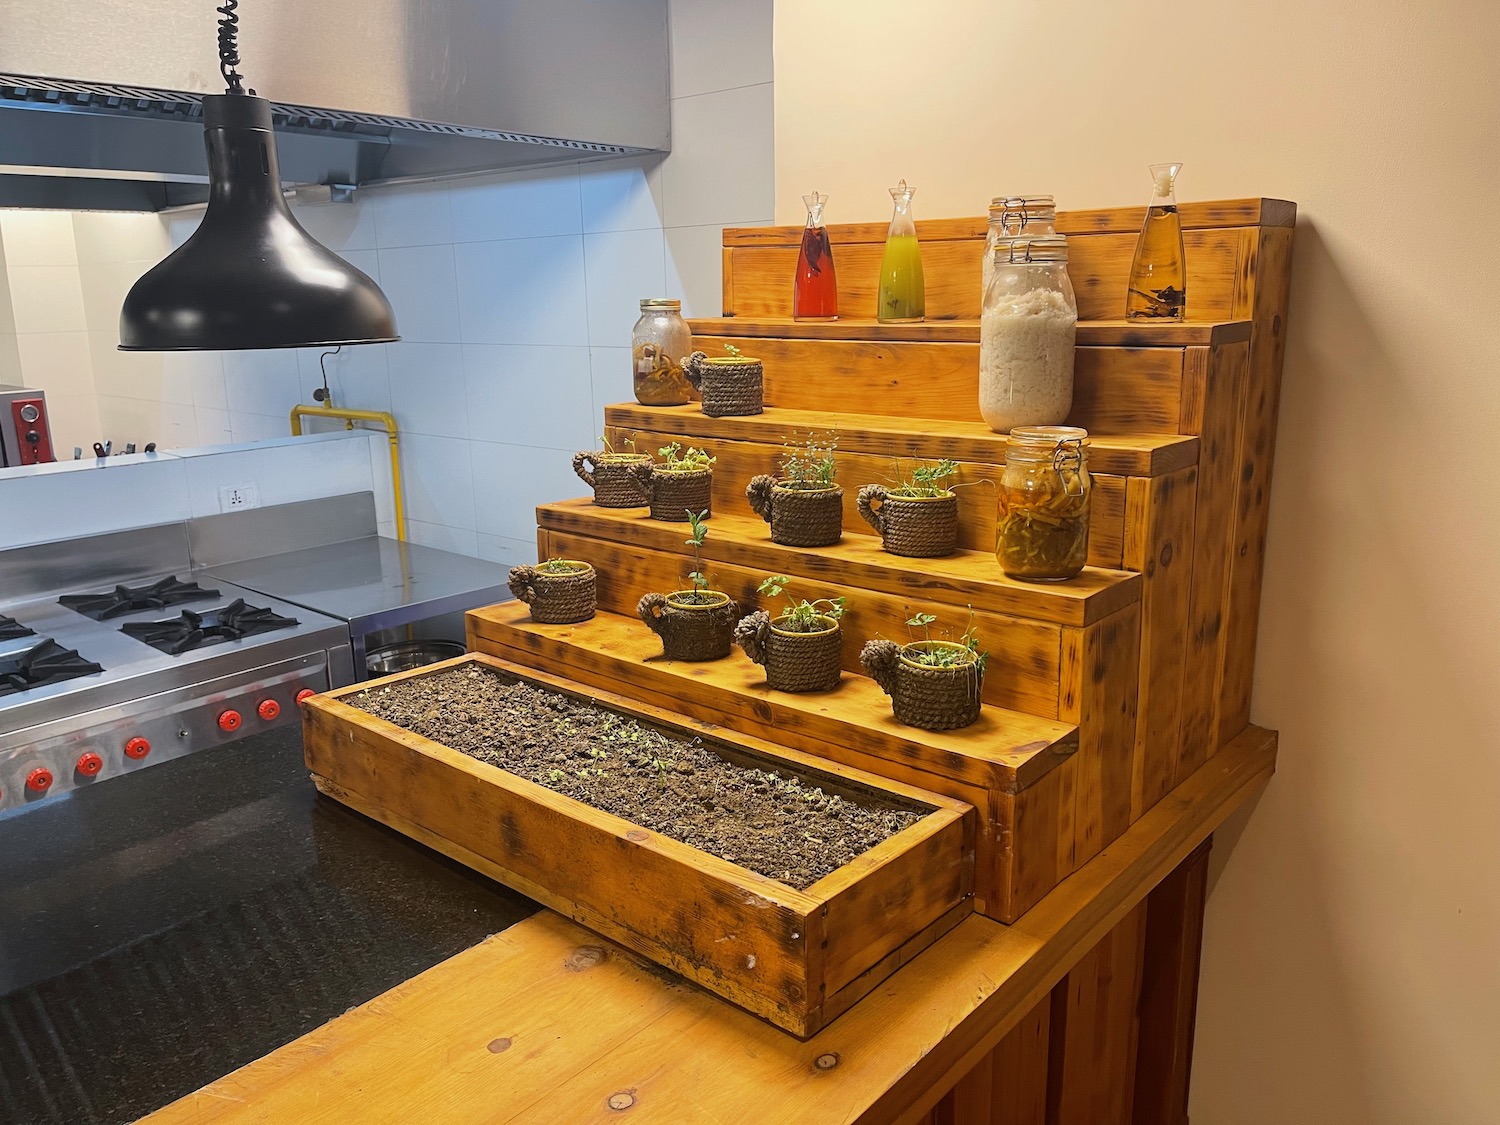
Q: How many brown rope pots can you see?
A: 9